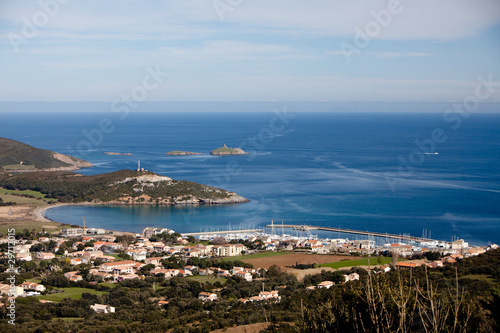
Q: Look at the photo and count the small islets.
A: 3